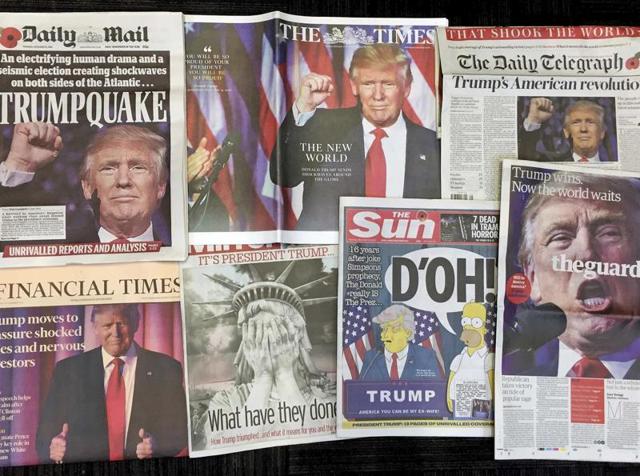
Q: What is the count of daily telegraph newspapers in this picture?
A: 1